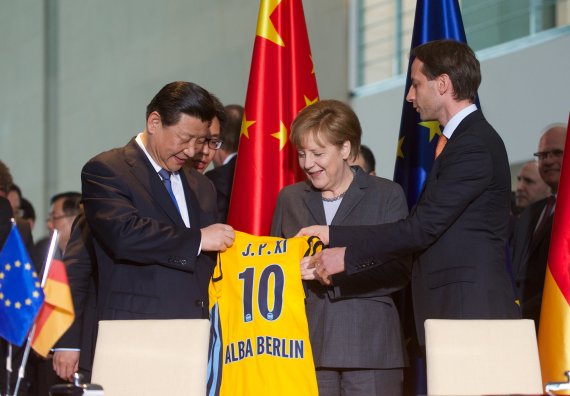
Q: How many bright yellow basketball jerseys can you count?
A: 1